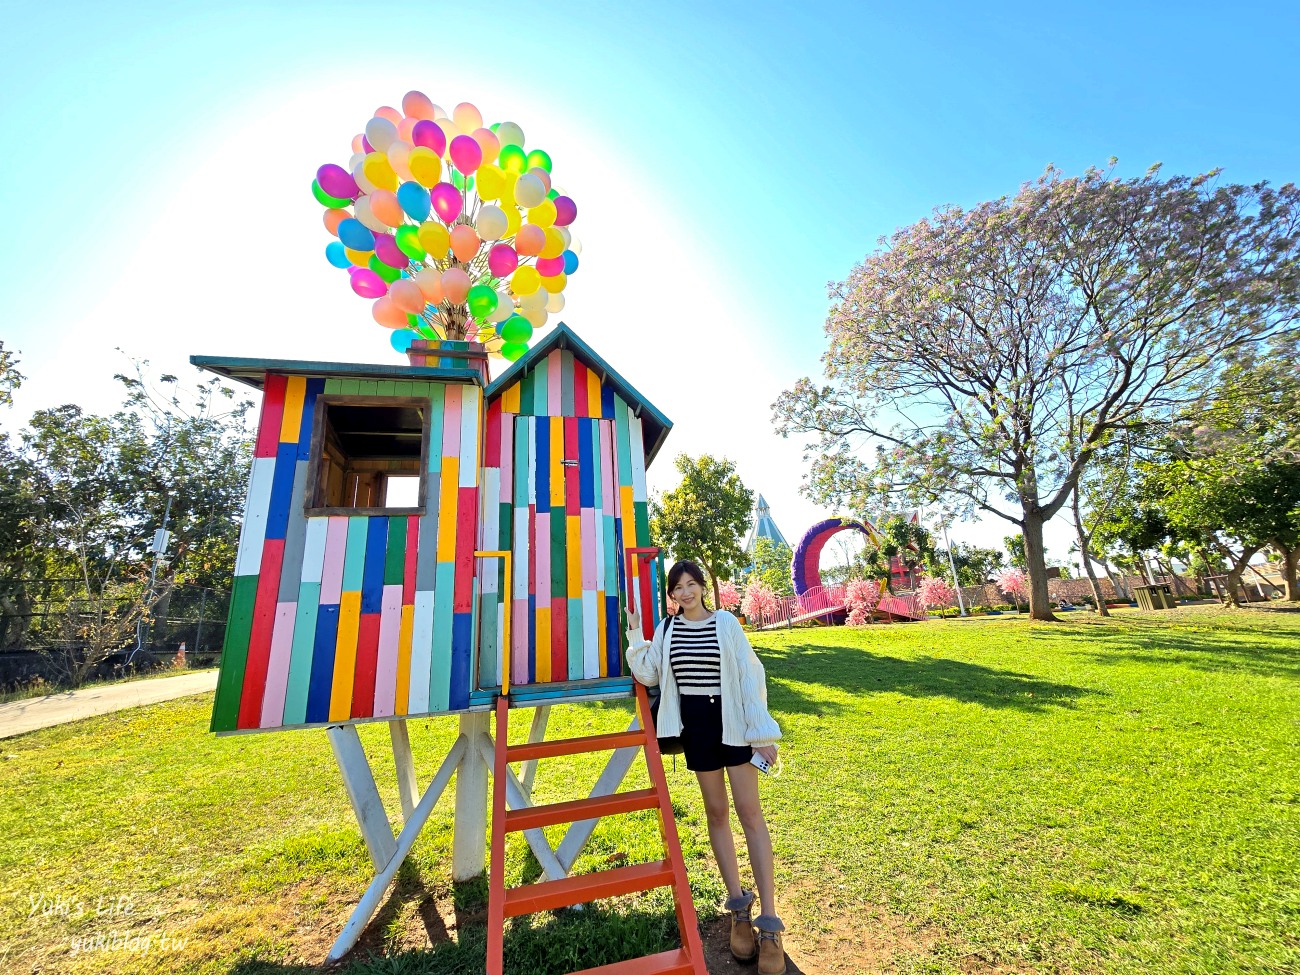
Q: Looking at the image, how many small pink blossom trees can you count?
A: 5